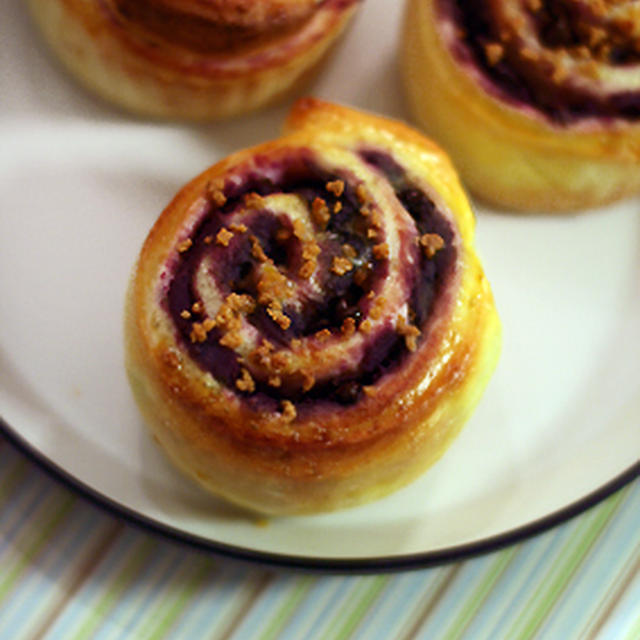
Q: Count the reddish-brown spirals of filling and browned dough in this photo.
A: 3